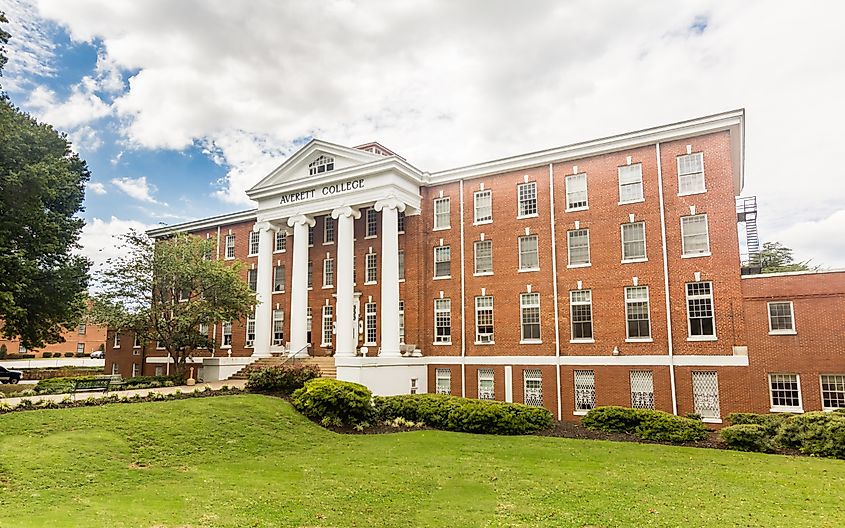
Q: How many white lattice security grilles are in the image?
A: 6